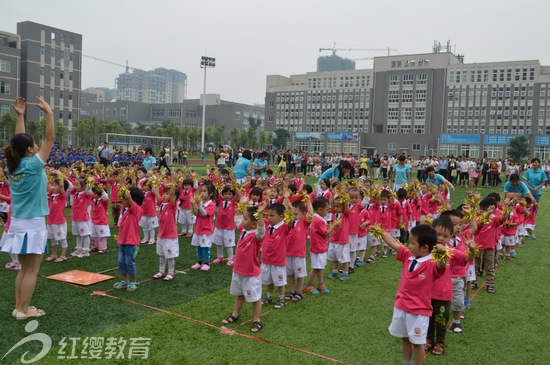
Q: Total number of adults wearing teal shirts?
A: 9